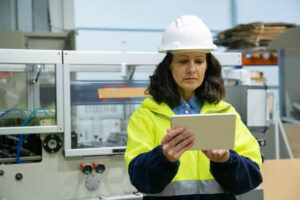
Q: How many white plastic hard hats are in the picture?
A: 1